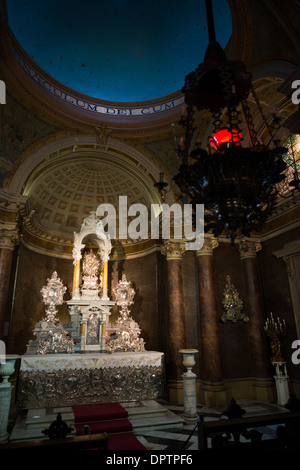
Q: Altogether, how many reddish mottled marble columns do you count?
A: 4